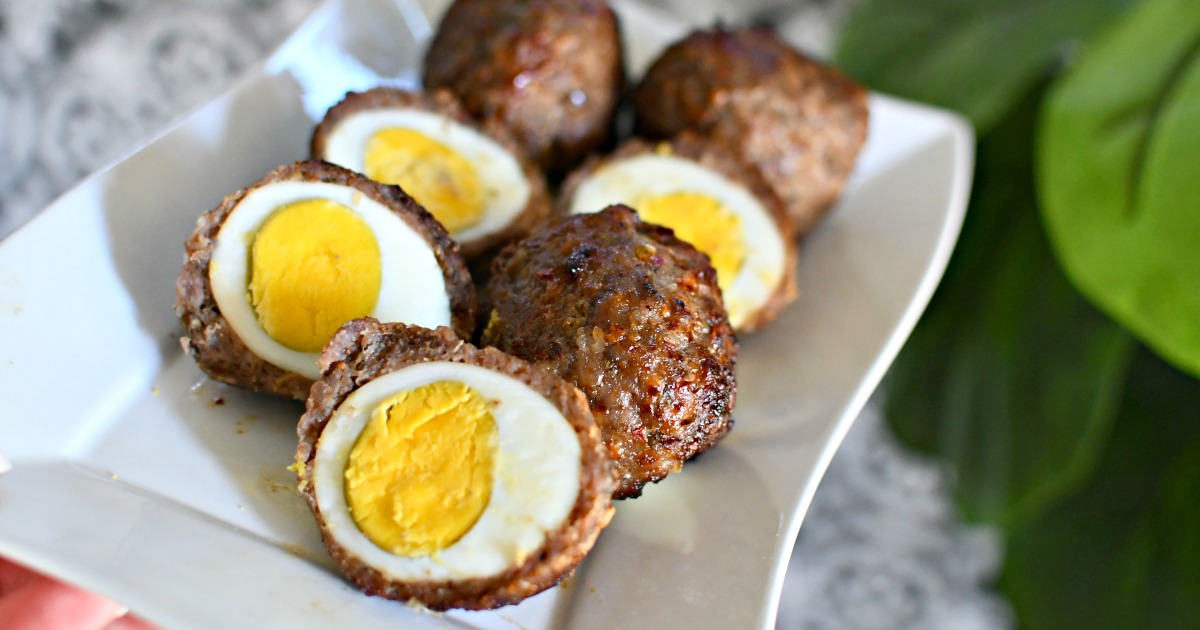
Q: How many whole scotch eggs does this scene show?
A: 3